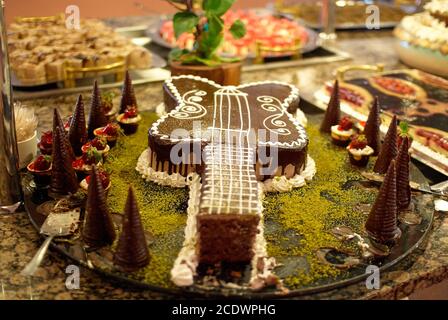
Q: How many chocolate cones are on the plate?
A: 12